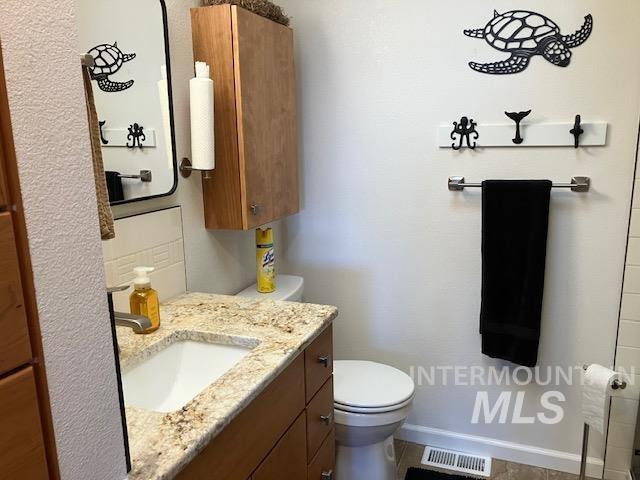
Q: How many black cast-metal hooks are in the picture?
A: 3